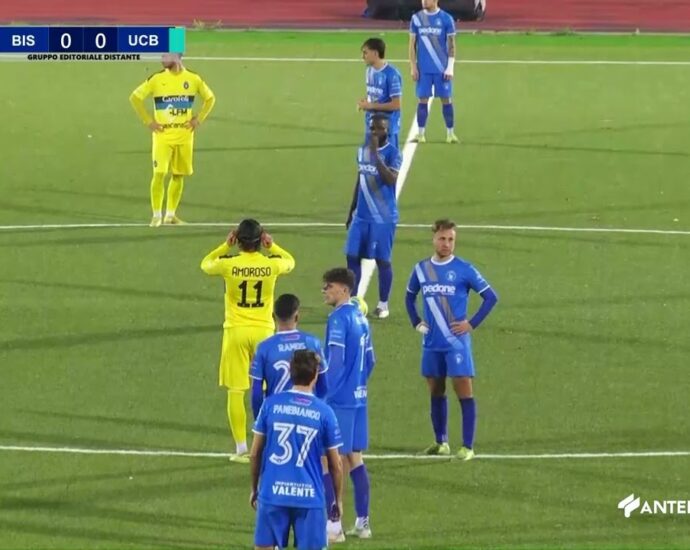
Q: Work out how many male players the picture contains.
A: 9